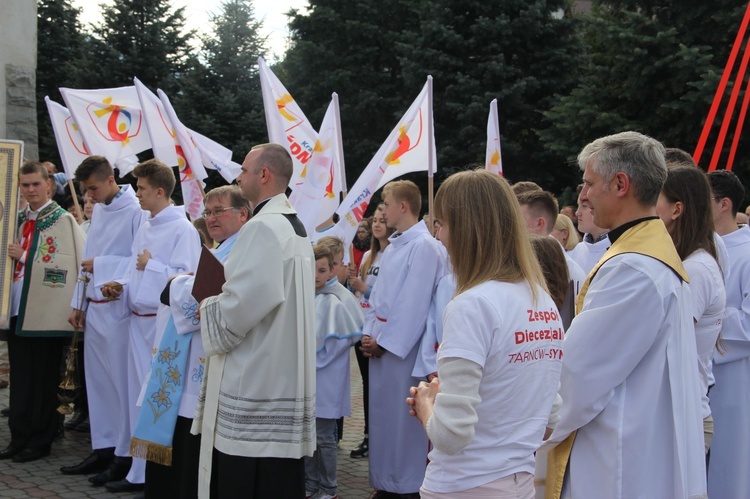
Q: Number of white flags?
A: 8